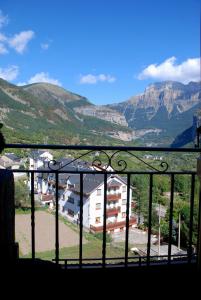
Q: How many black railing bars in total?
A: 8